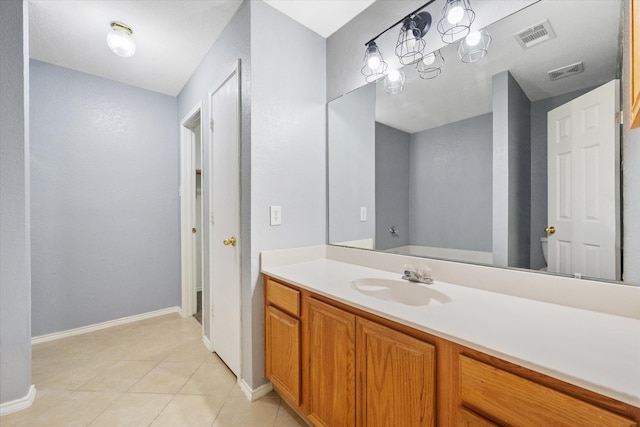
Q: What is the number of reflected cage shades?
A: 3